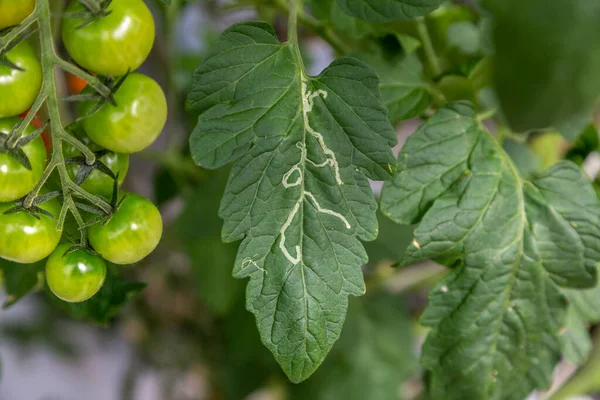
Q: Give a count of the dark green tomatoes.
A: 0